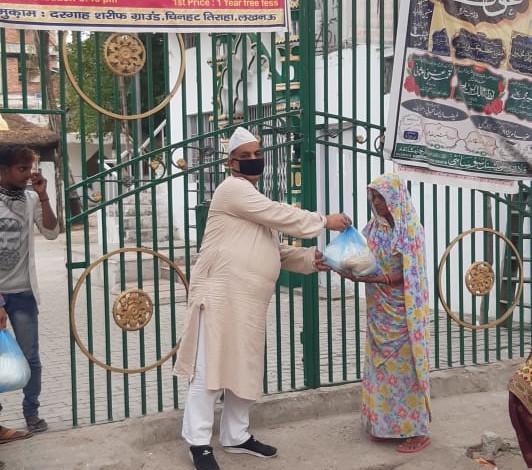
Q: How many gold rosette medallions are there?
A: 3